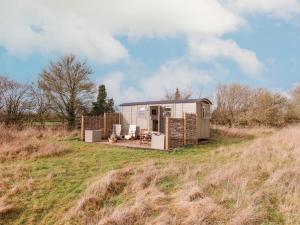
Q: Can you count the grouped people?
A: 0